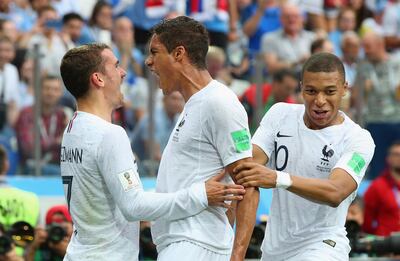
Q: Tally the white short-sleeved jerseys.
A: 2